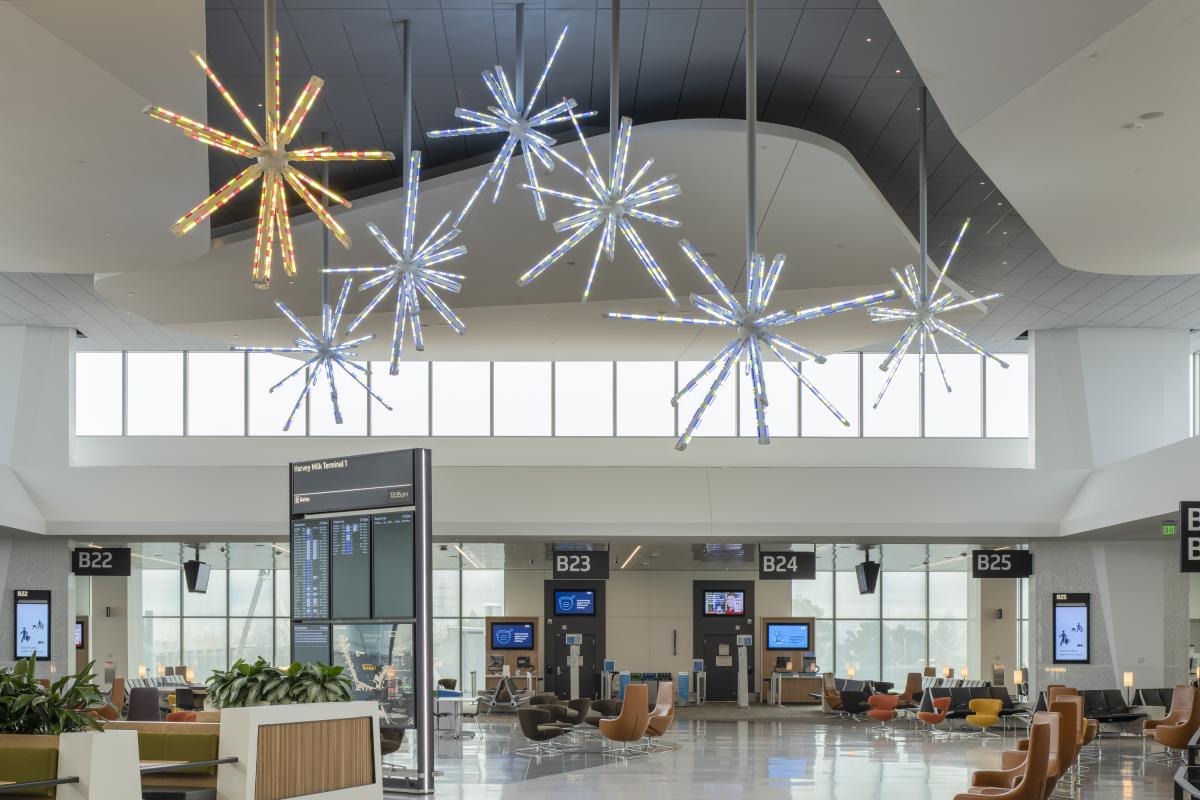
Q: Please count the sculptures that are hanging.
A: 7